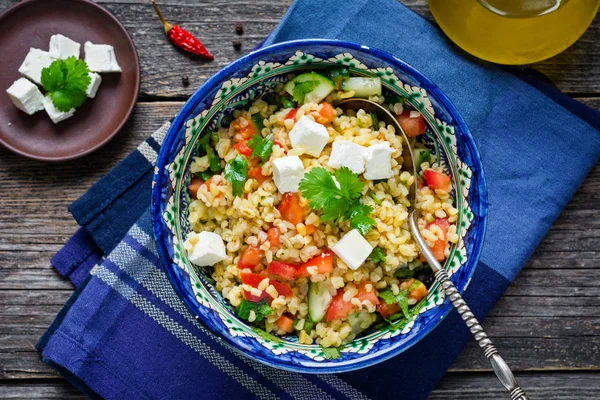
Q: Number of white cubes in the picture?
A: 12